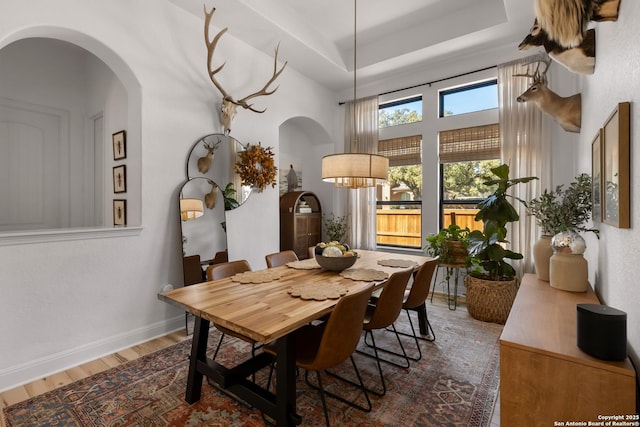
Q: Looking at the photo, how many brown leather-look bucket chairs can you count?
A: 6